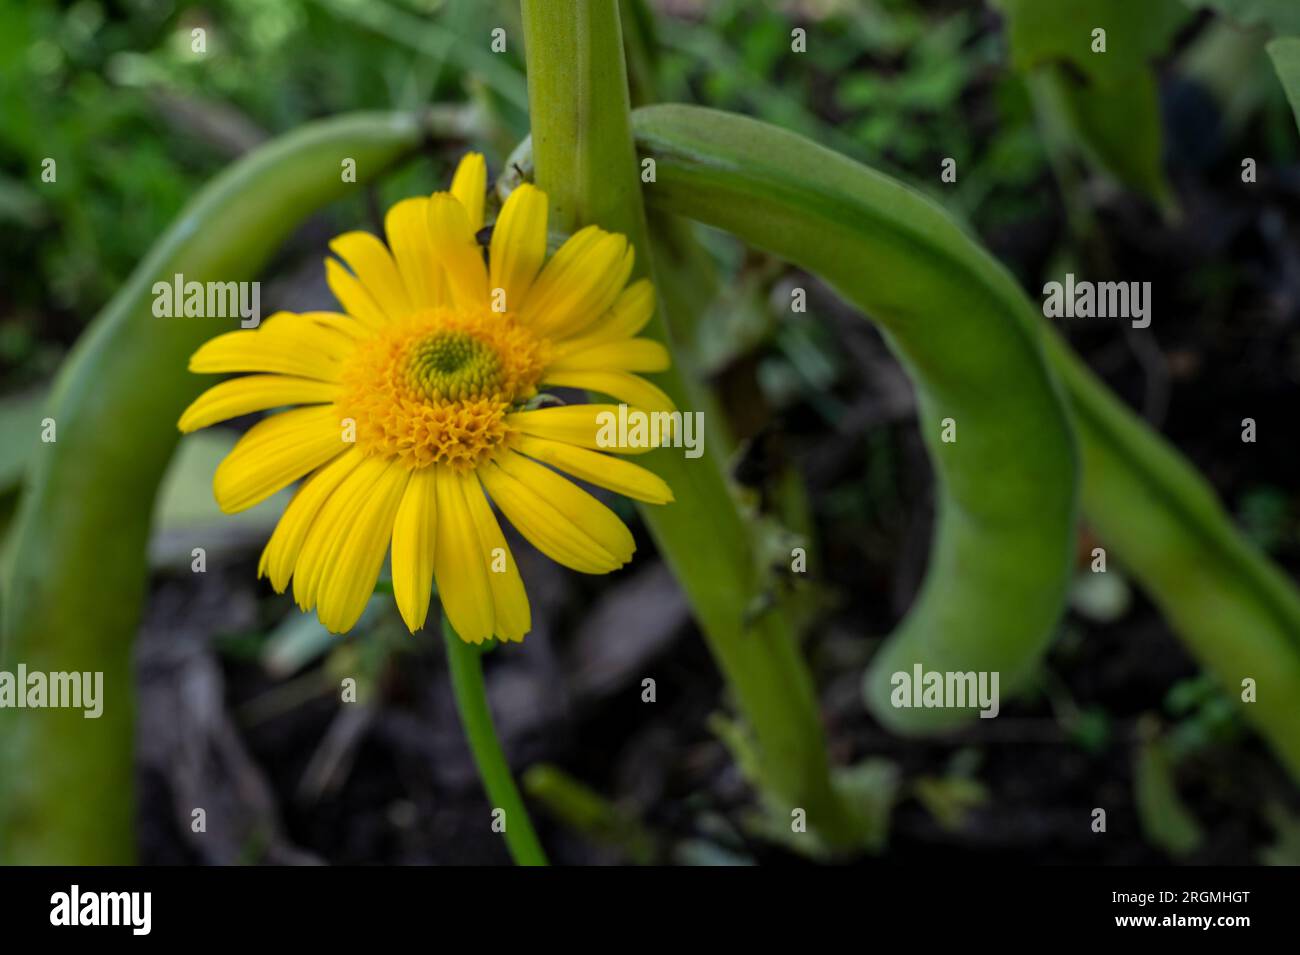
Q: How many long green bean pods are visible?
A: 3